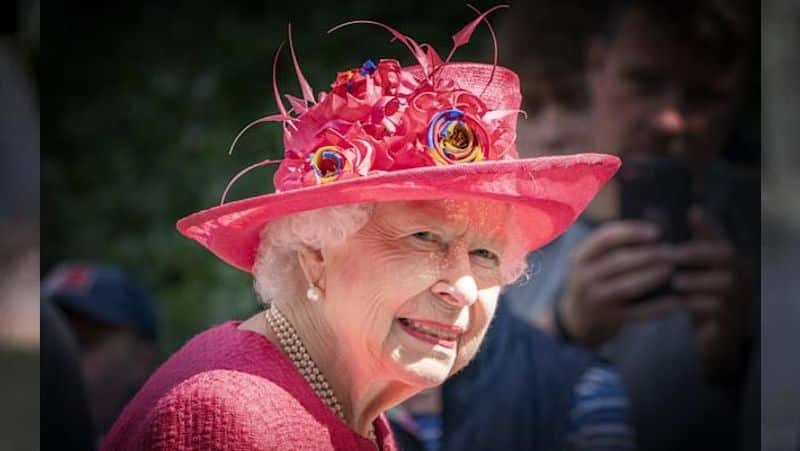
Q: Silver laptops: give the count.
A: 0